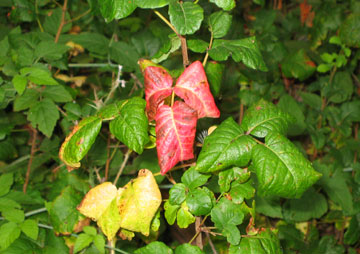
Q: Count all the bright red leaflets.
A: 3